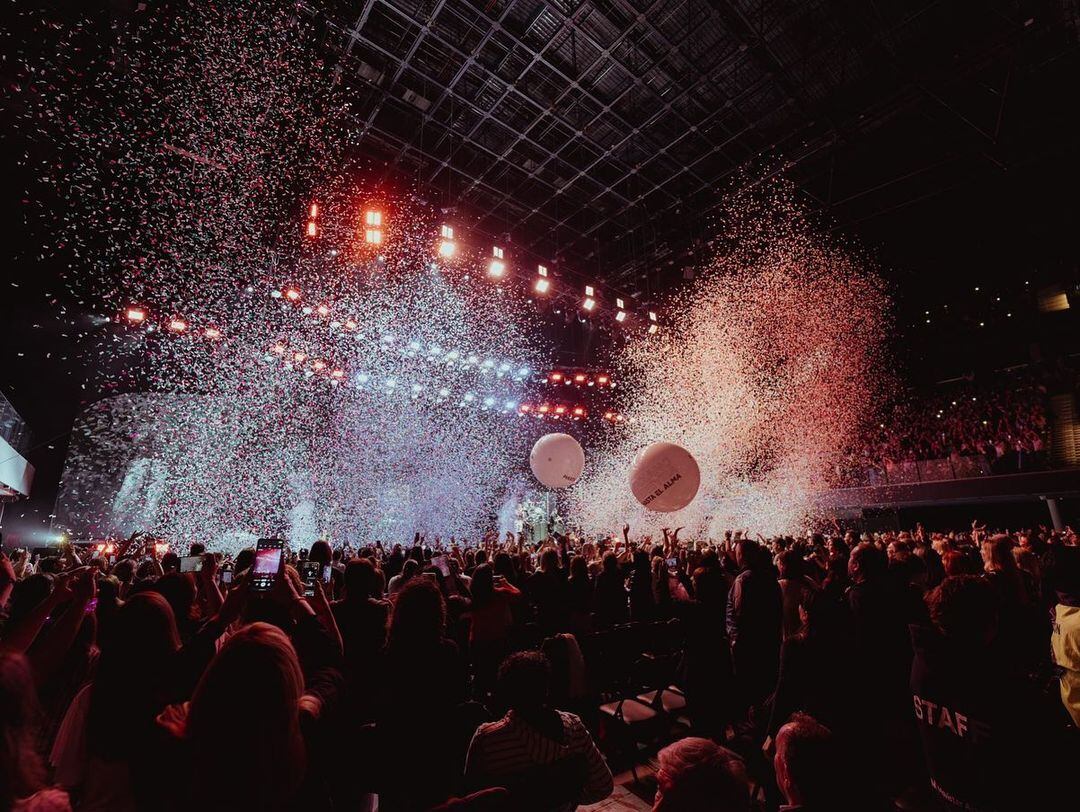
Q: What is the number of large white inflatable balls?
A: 2